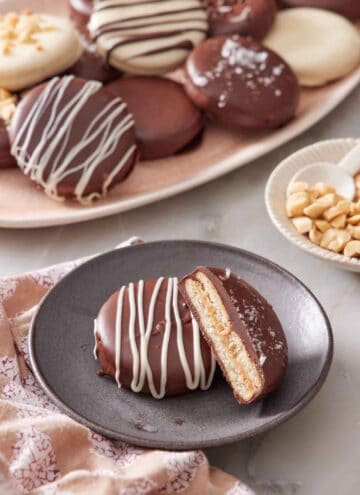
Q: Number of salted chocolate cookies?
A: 2